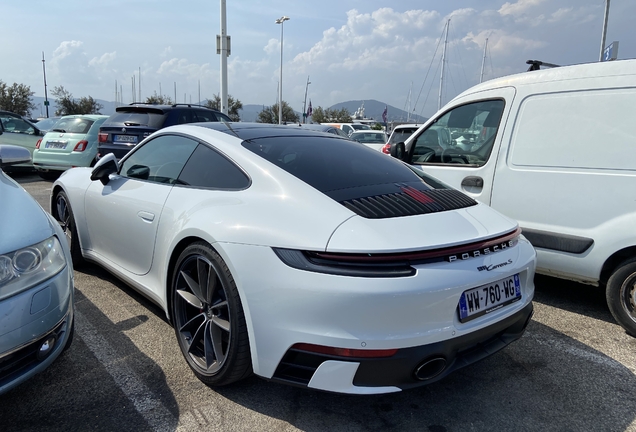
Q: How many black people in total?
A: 0